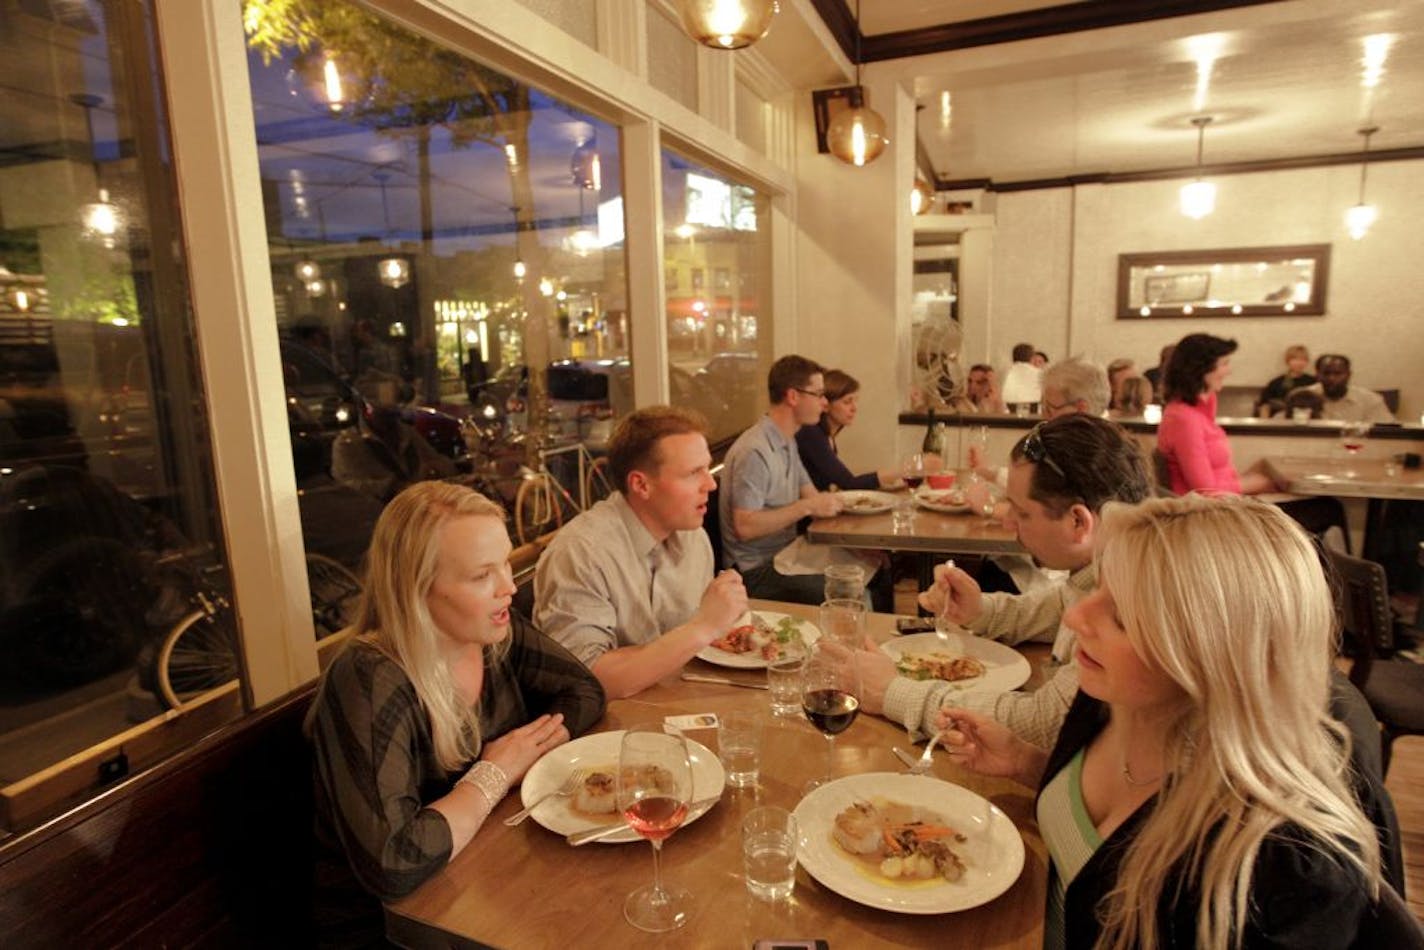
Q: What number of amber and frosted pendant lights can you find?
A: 5